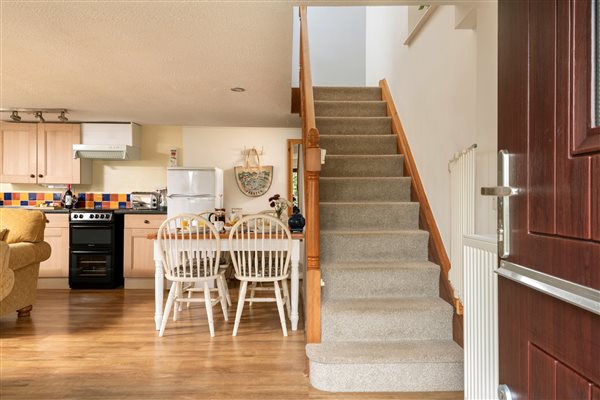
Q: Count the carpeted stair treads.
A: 11